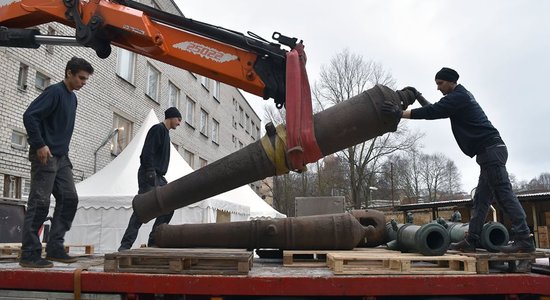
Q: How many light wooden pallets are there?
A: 2